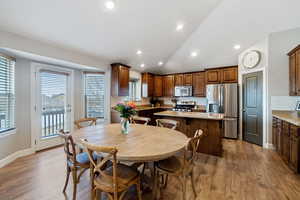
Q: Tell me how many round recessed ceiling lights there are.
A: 7